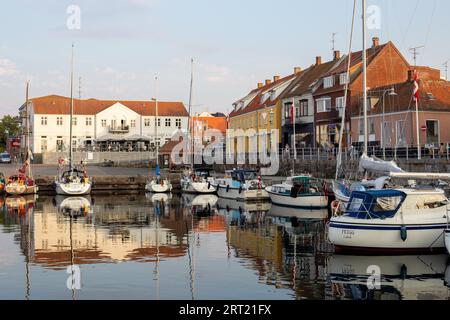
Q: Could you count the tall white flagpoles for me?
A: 2